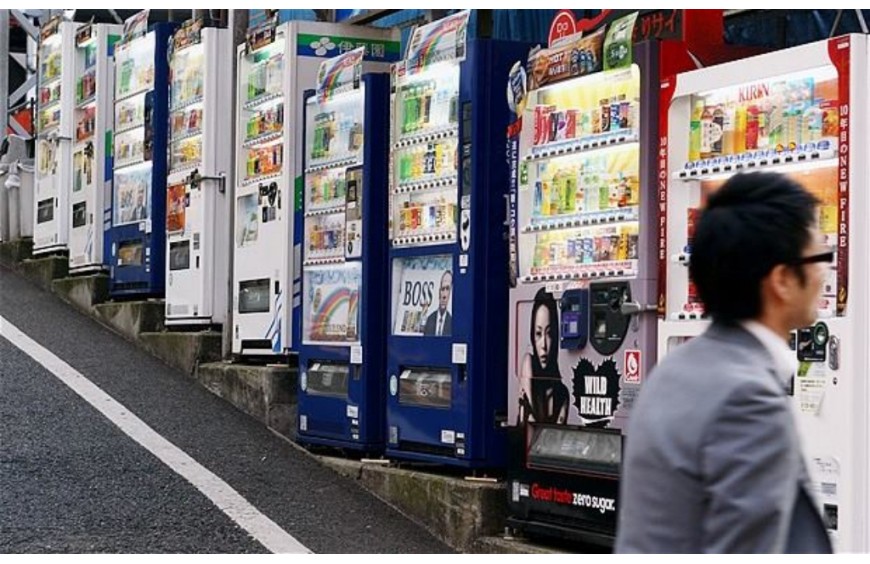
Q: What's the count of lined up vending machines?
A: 9